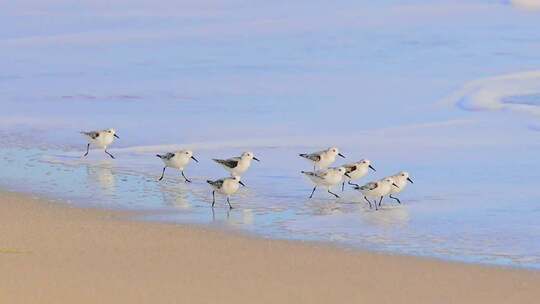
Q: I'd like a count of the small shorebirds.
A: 9